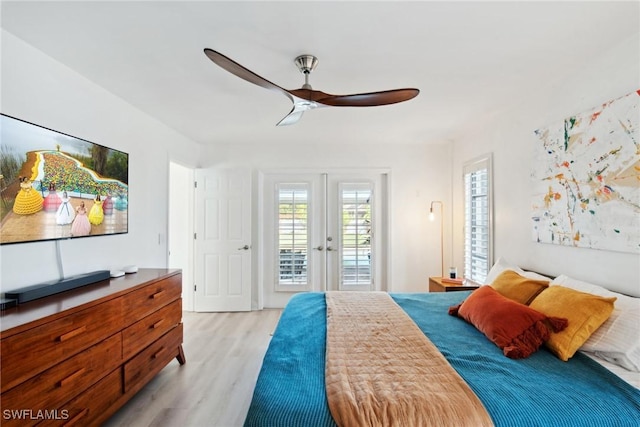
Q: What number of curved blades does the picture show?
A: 3